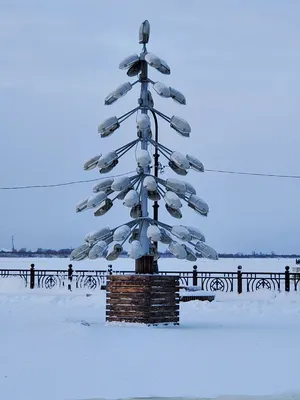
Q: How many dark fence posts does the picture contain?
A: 6